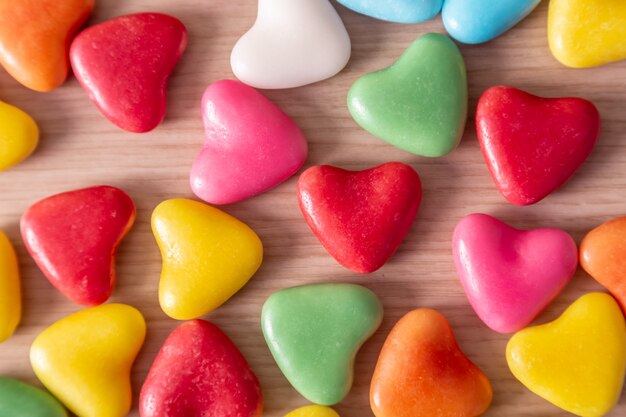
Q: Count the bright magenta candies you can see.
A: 2